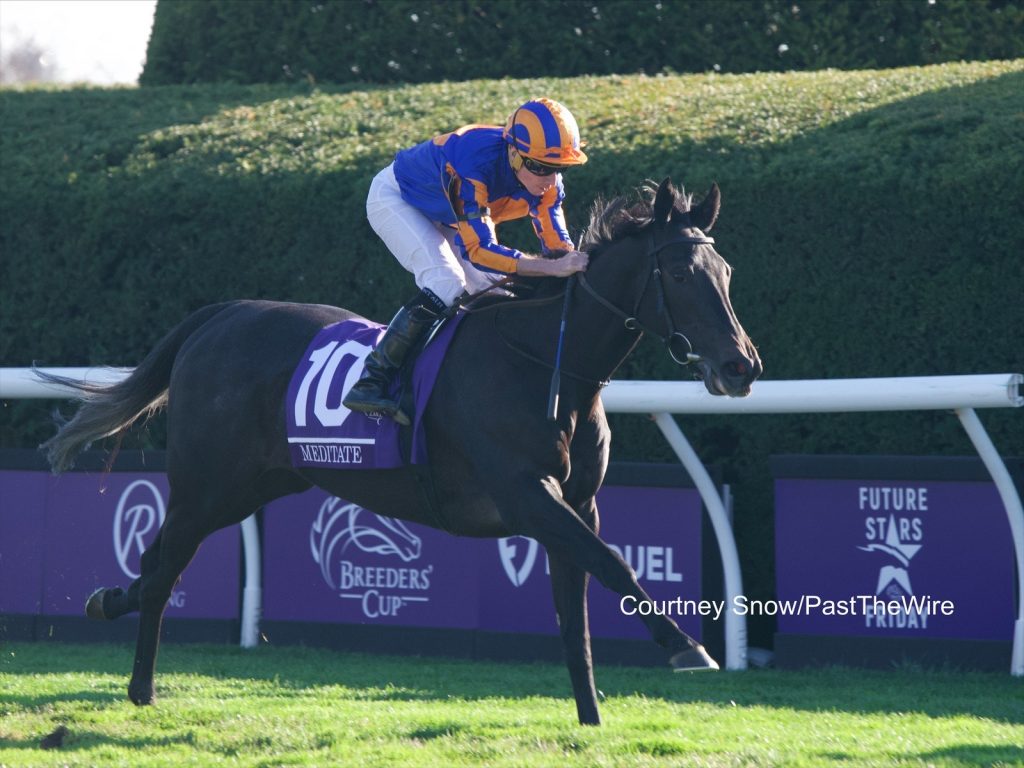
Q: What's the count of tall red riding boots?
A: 0